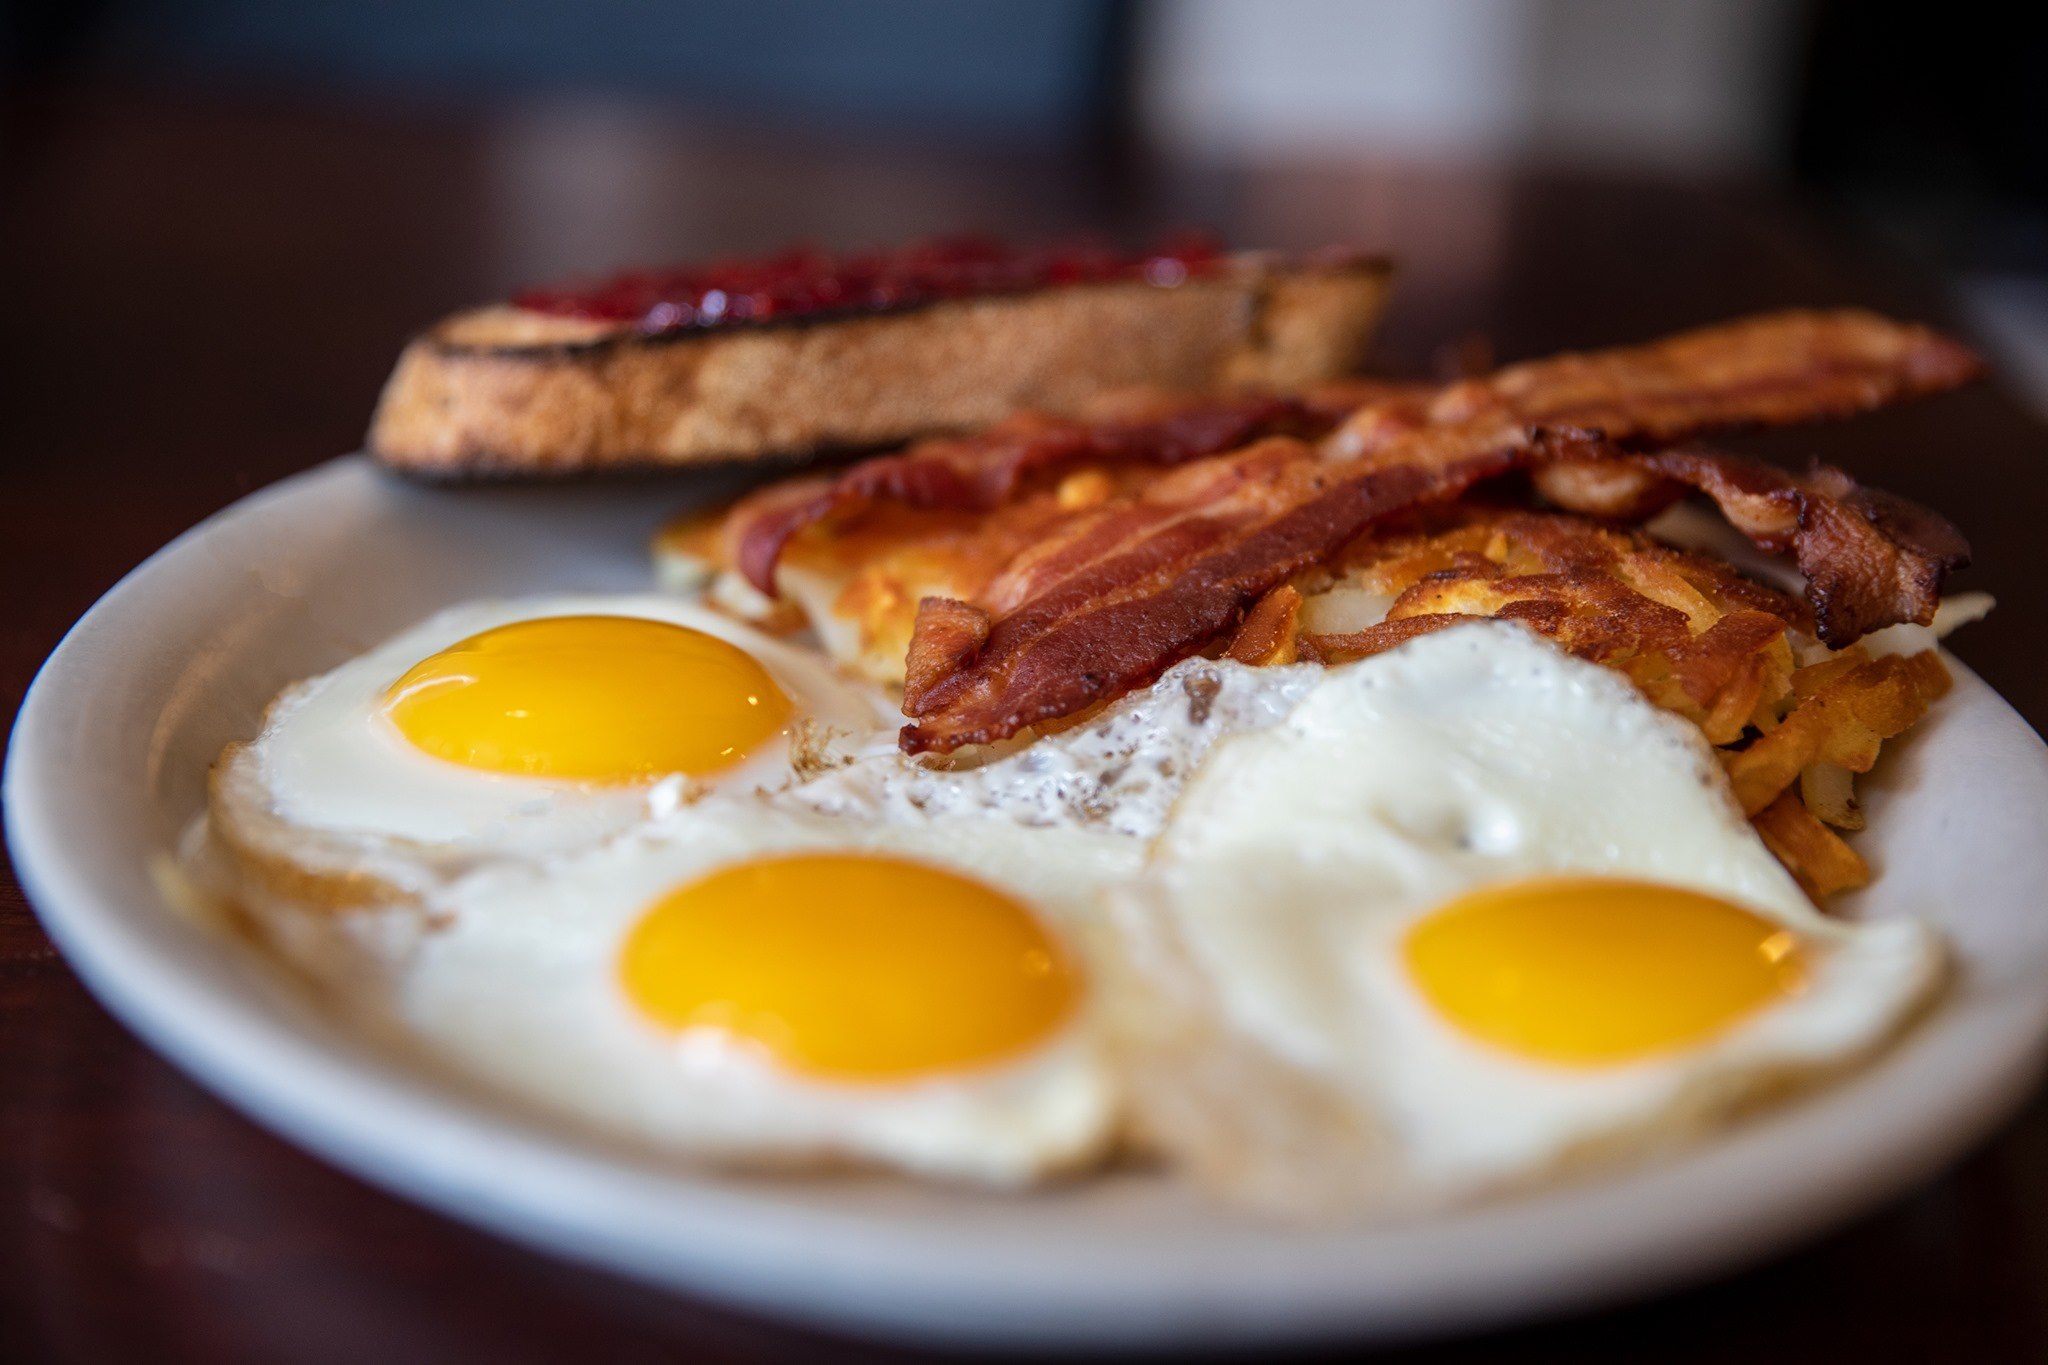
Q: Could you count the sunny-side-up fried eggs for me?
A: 3